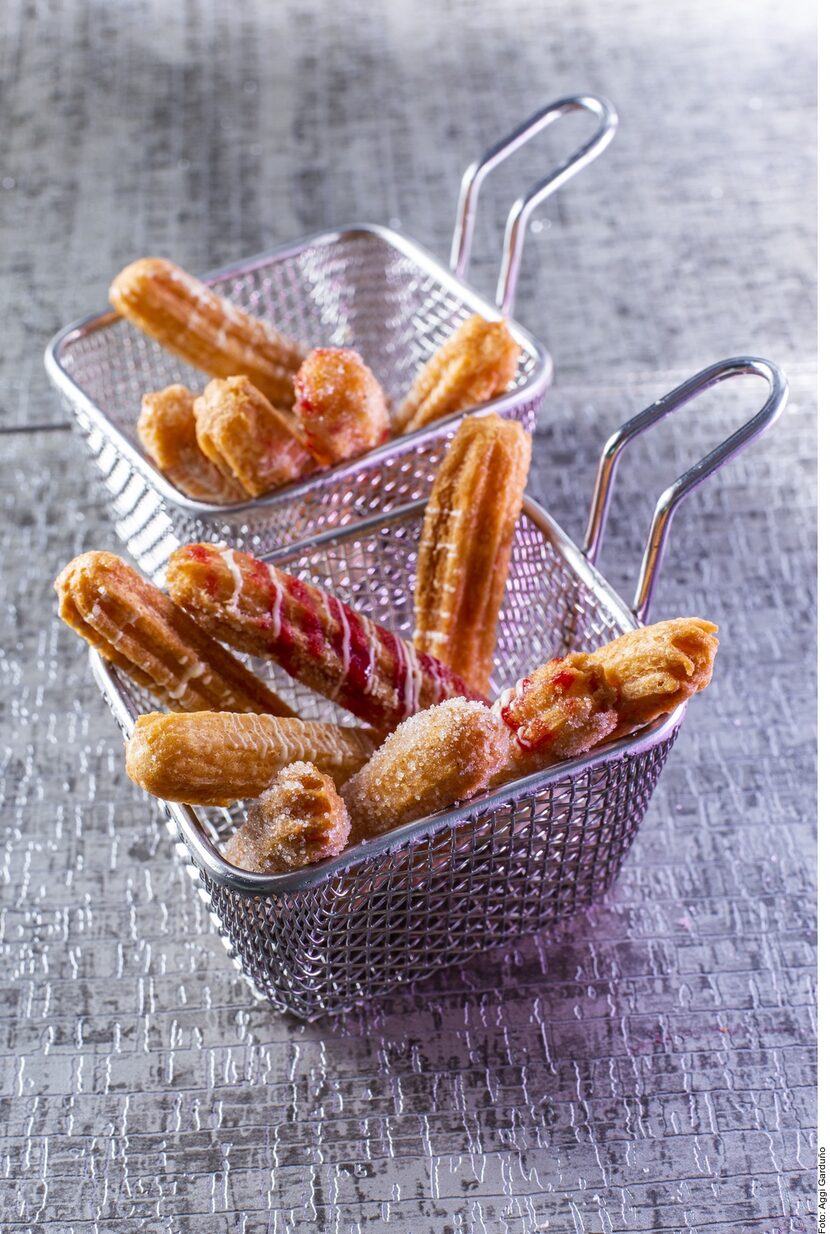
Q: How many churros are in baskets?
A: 13